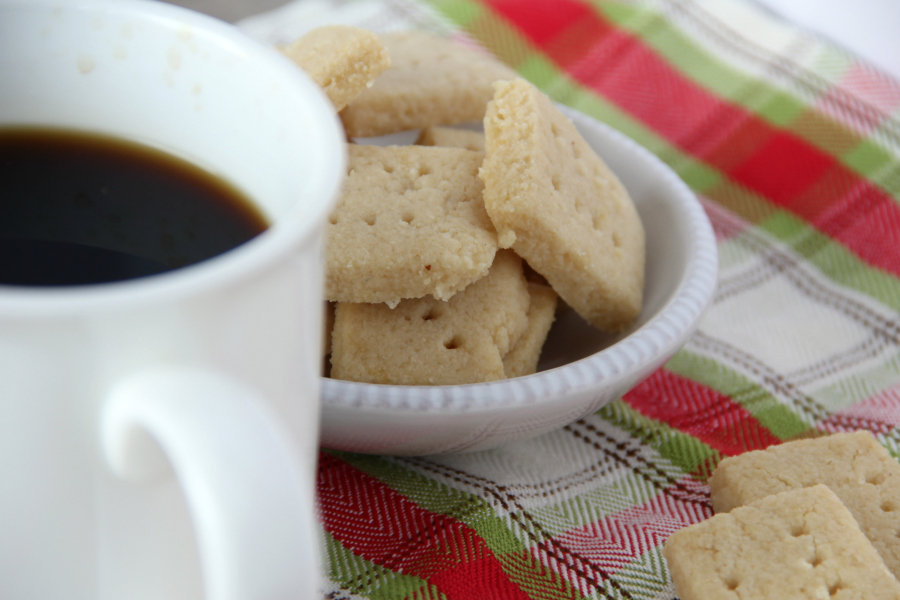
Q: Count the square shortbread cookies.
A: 9